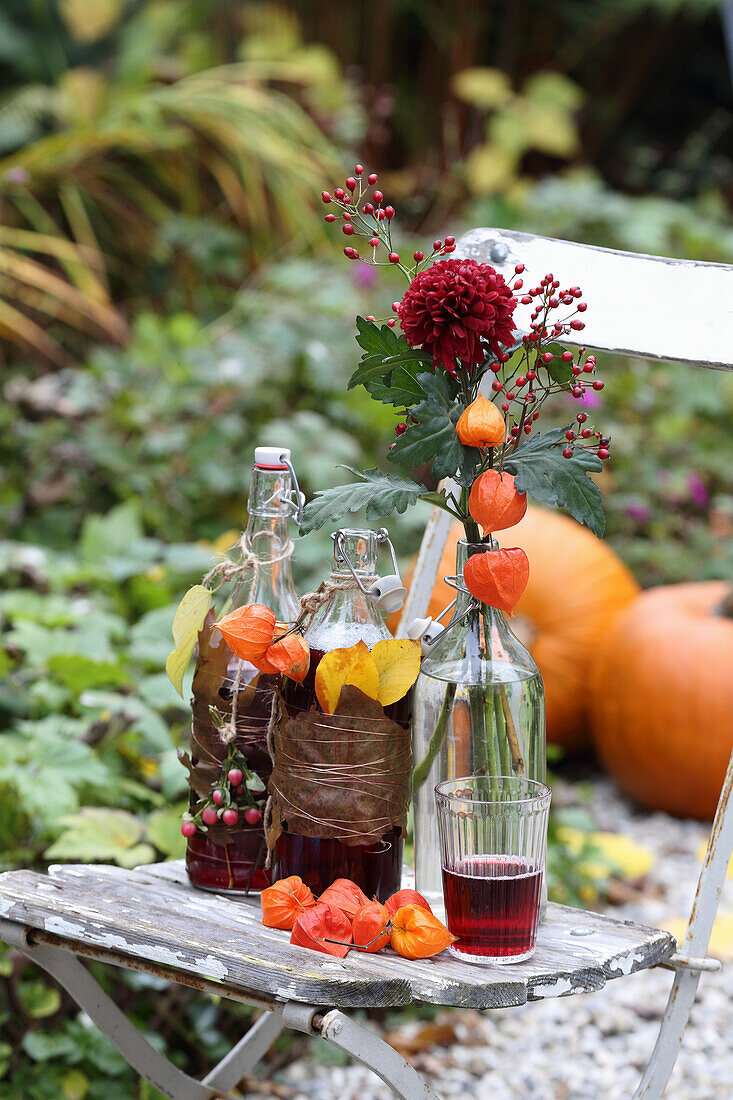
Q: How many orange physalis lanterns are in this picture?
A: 12